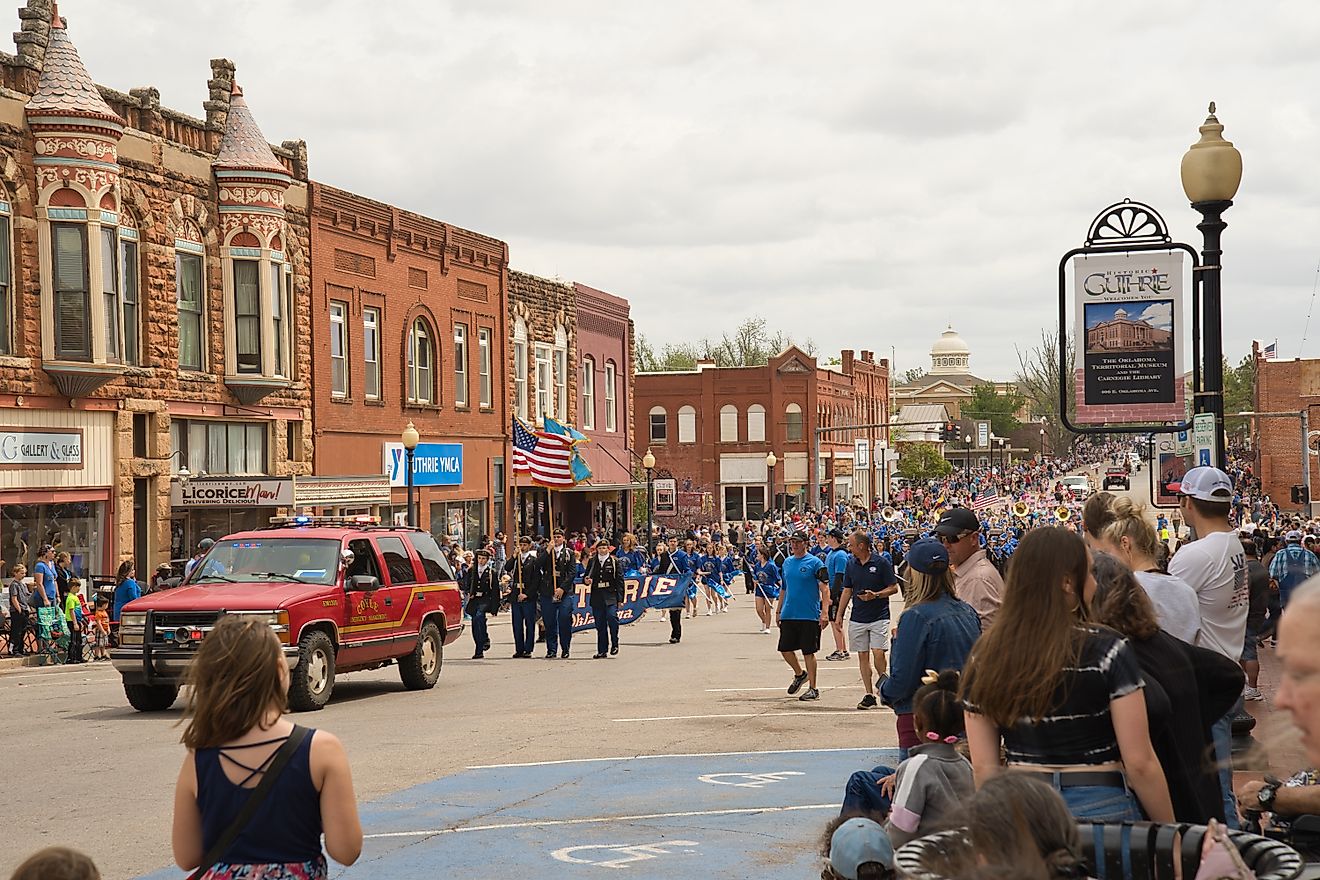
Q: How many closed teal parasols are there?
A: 0